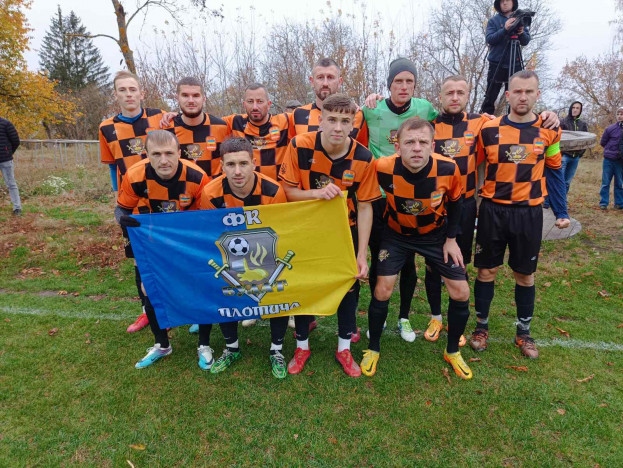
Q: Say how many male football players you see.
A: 11